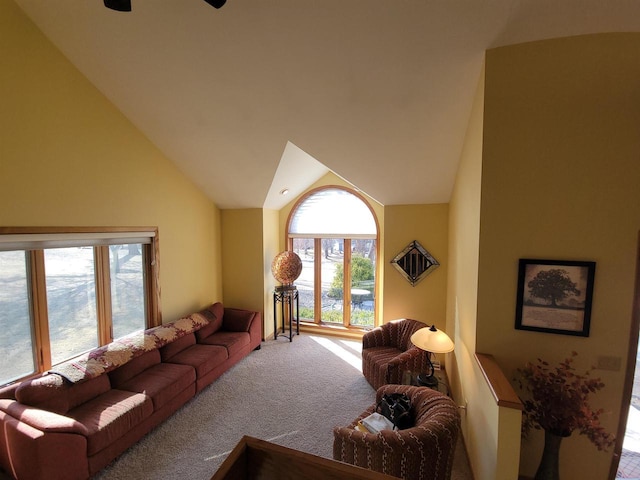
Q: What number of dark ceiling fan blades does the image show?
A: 2